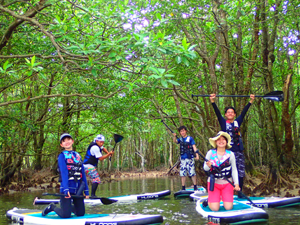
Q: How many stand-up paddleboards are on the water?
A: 5